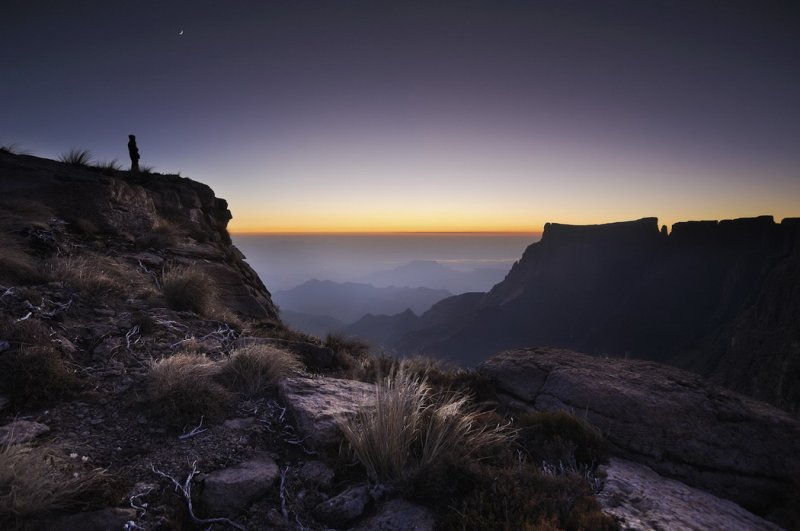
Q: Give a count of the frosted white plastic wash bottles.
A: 0